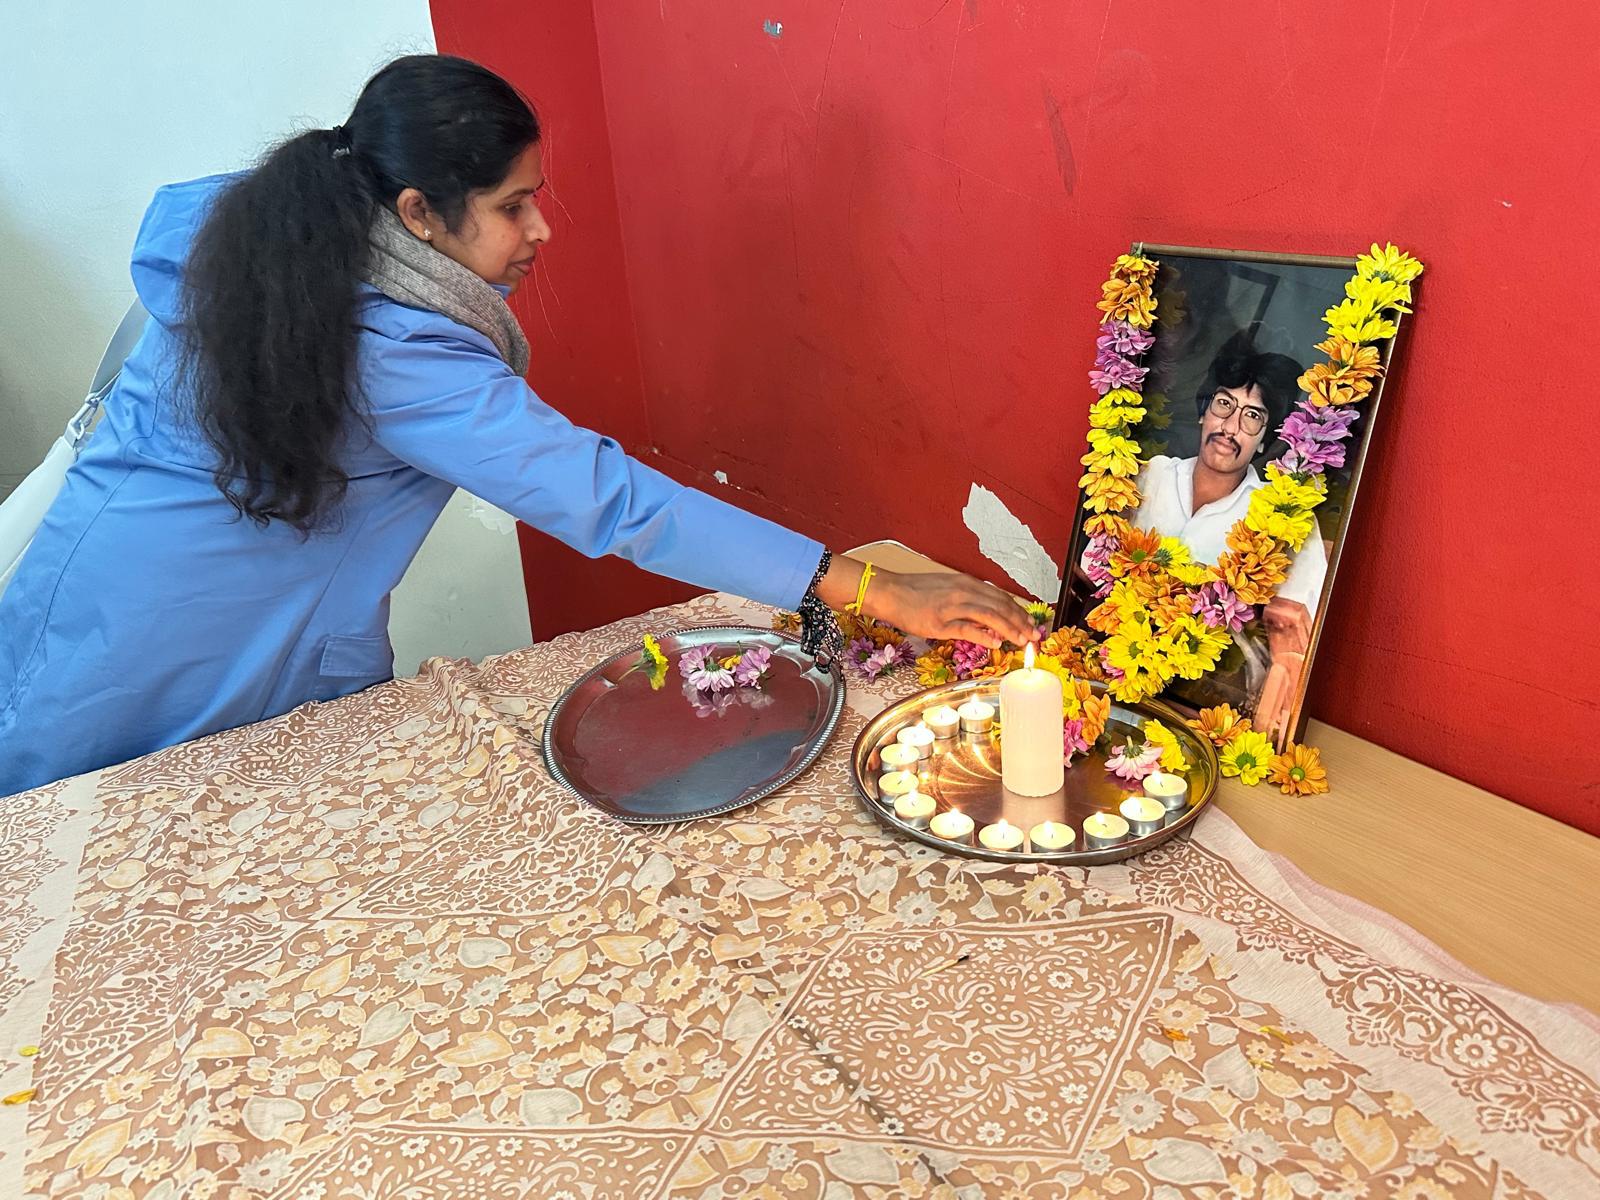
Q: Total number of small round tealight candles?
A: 12